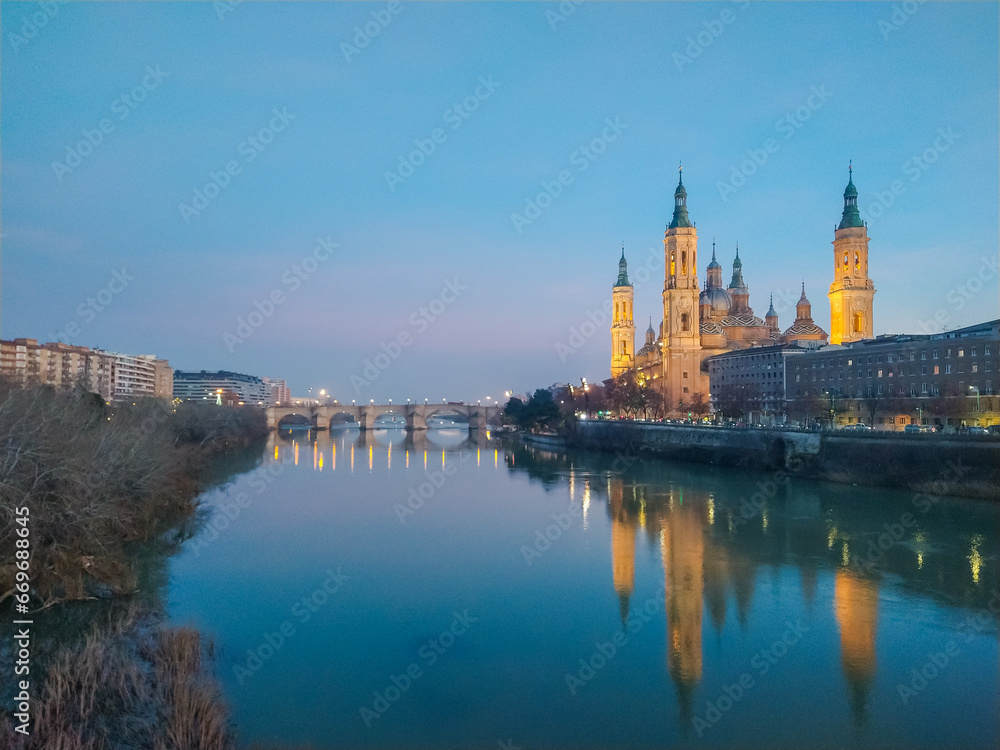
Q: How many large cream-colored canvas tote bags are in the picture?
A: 0